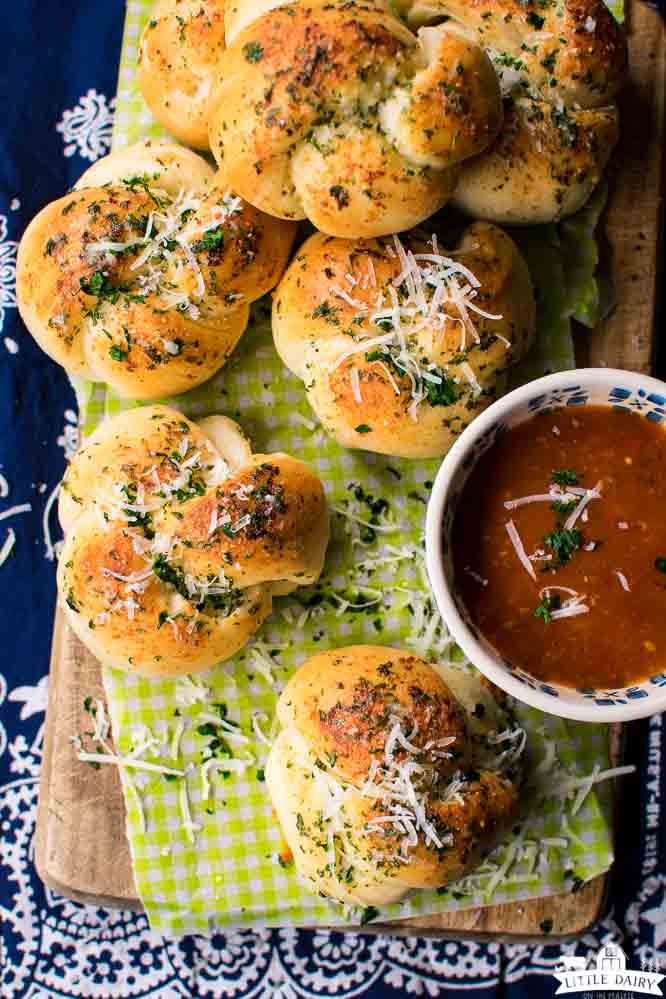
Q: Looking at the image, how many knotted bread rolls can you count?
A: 7